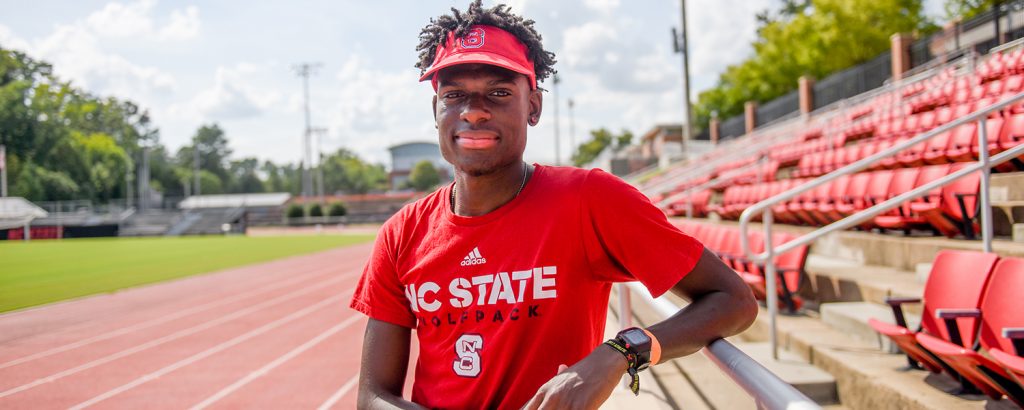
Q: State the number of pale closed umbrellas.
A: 0